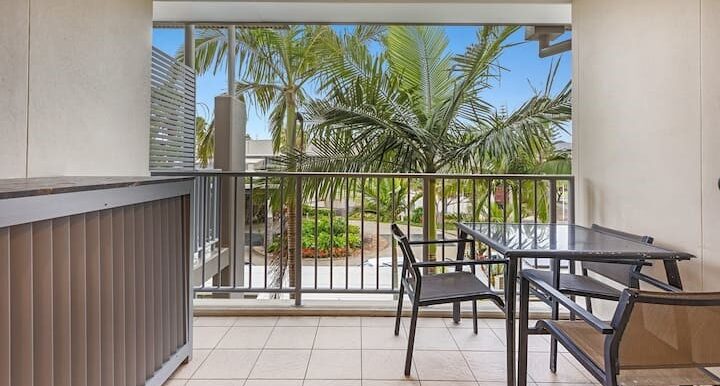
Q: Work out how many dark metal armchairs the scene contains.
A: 3